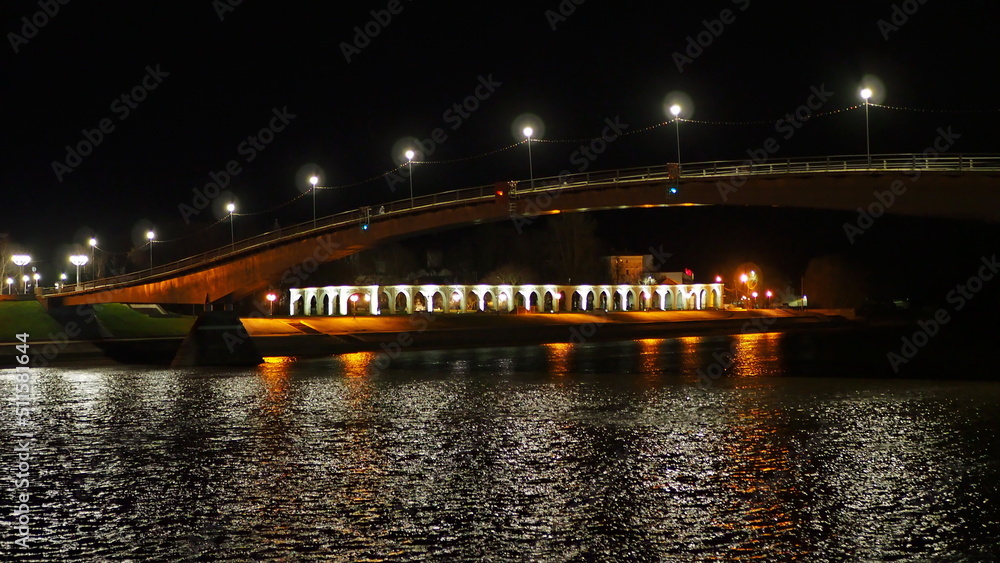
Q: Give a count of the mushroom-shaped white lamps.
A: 2